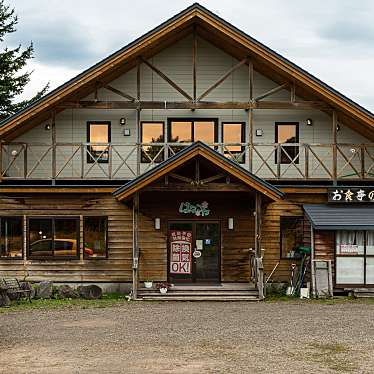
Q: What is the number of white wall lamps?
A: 2